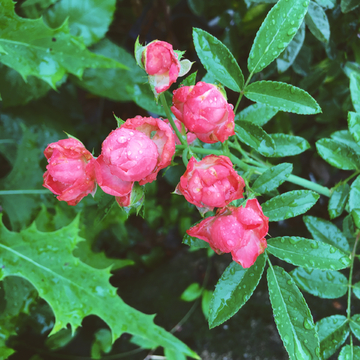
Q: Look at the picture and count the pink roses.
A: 6